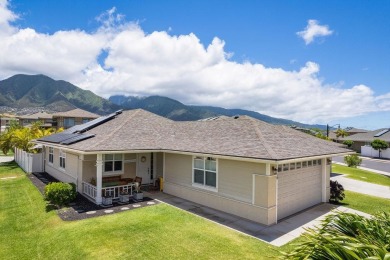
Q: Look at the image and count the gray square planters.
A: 3